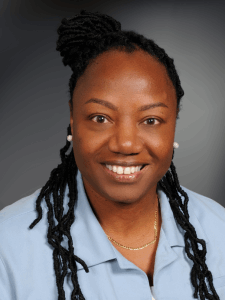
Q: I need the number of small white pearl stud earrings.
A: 2